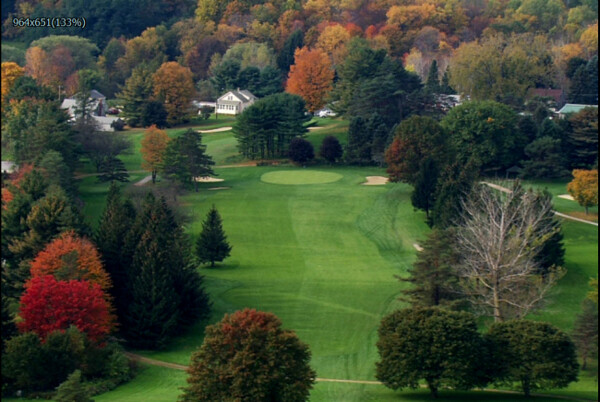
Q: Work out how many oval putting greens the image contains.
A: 1